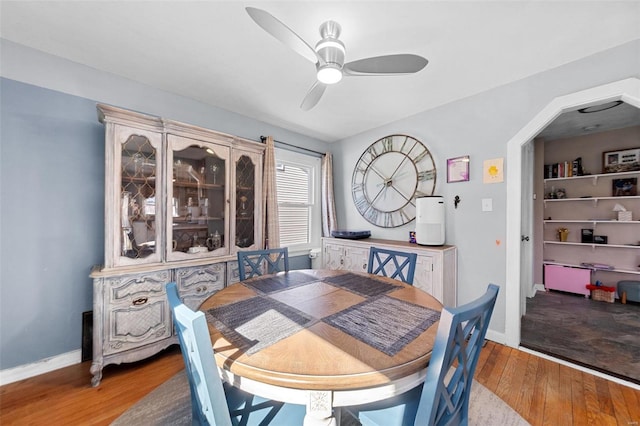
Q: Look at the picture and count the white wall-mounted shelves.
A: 5